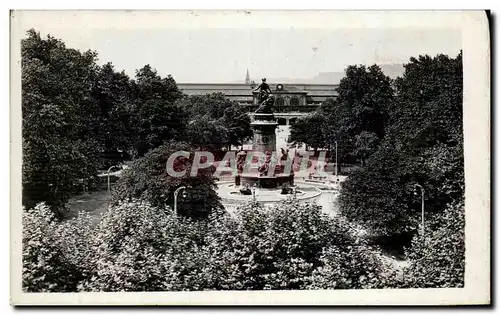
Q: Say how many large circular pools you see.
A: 1